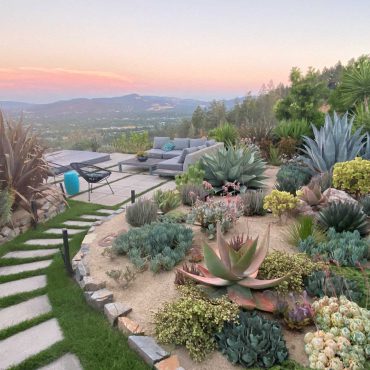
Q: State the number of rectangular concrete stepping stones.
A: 11